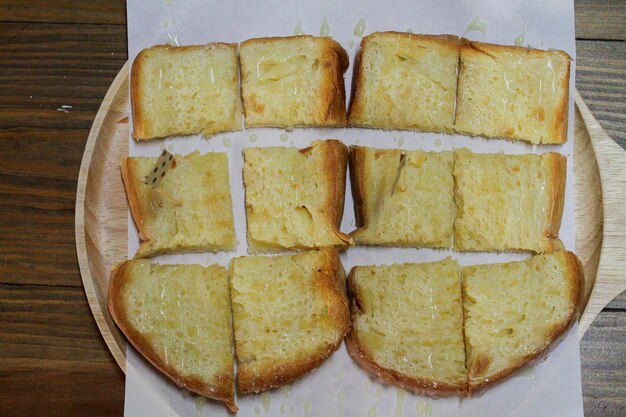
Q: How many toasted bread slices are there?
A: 12